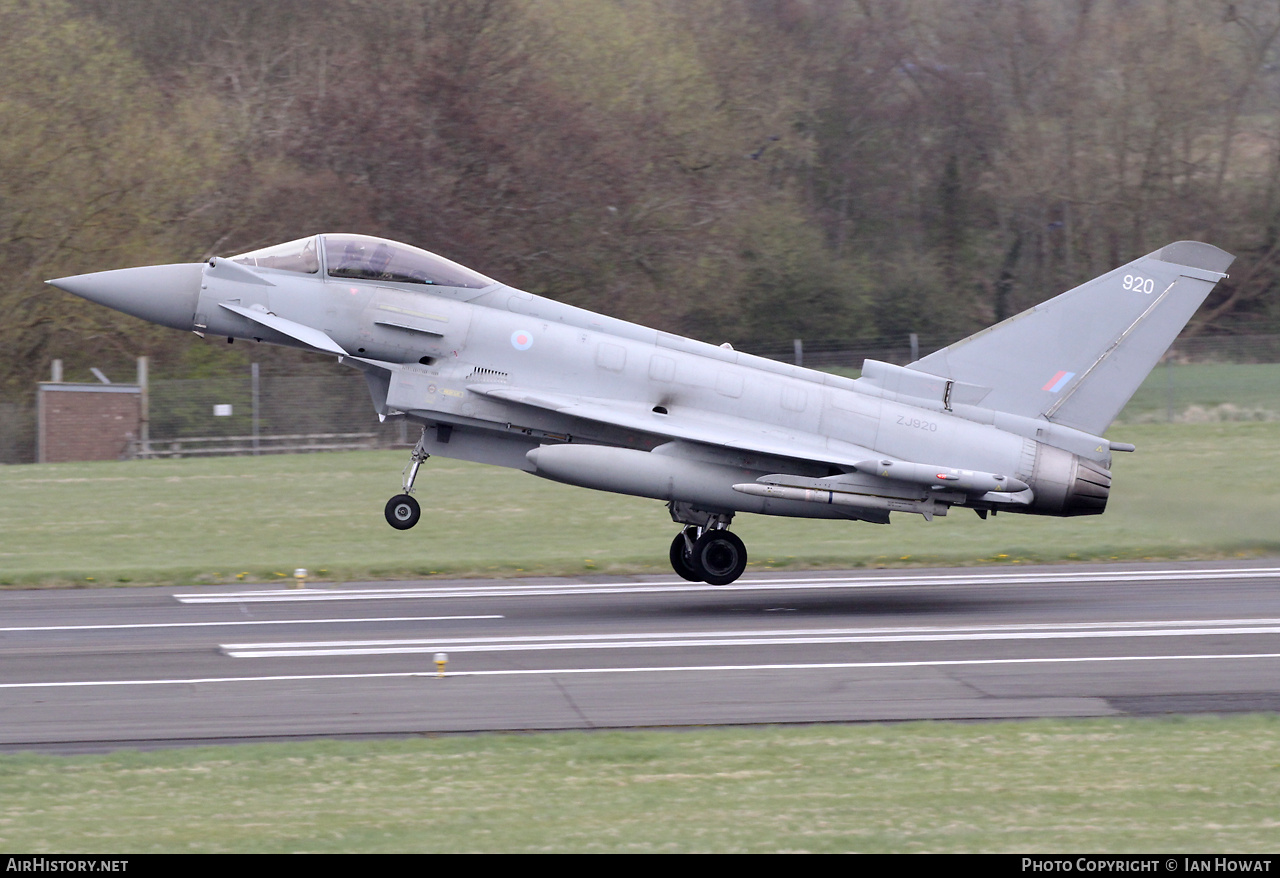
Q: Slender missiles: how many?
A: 1